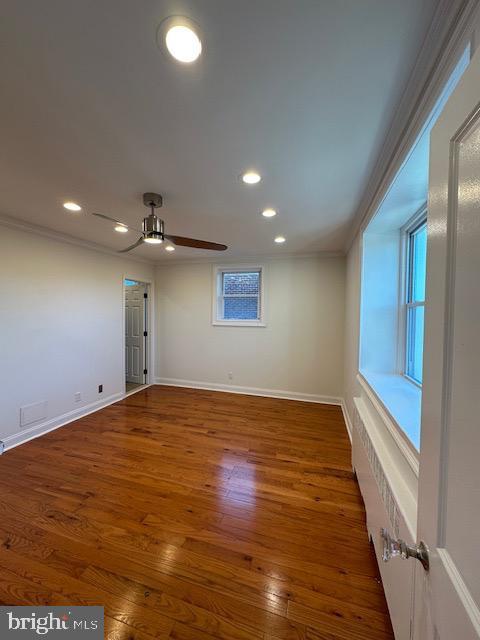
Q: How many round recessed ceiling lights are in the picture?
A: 7